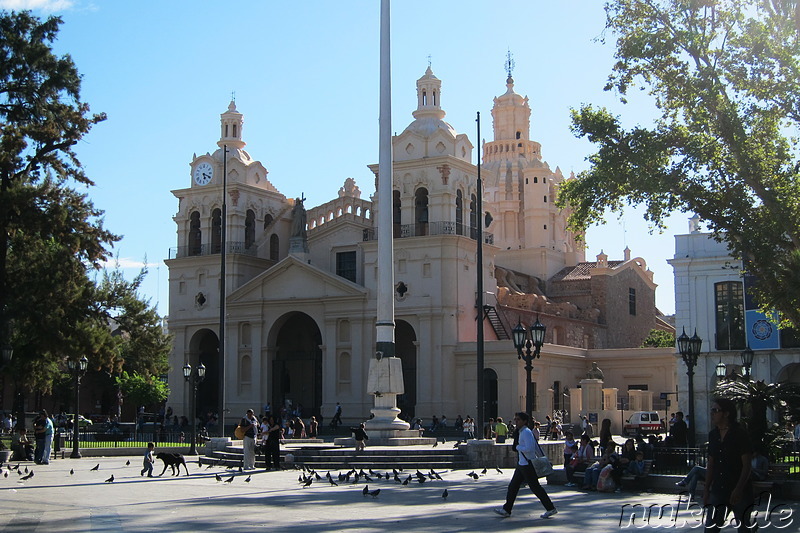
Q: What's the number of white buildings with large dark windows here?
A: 1